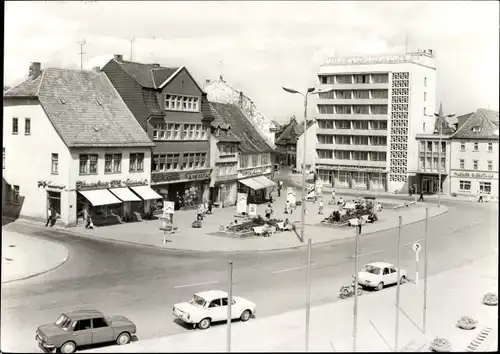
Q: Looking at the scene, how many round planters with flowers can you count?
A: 3